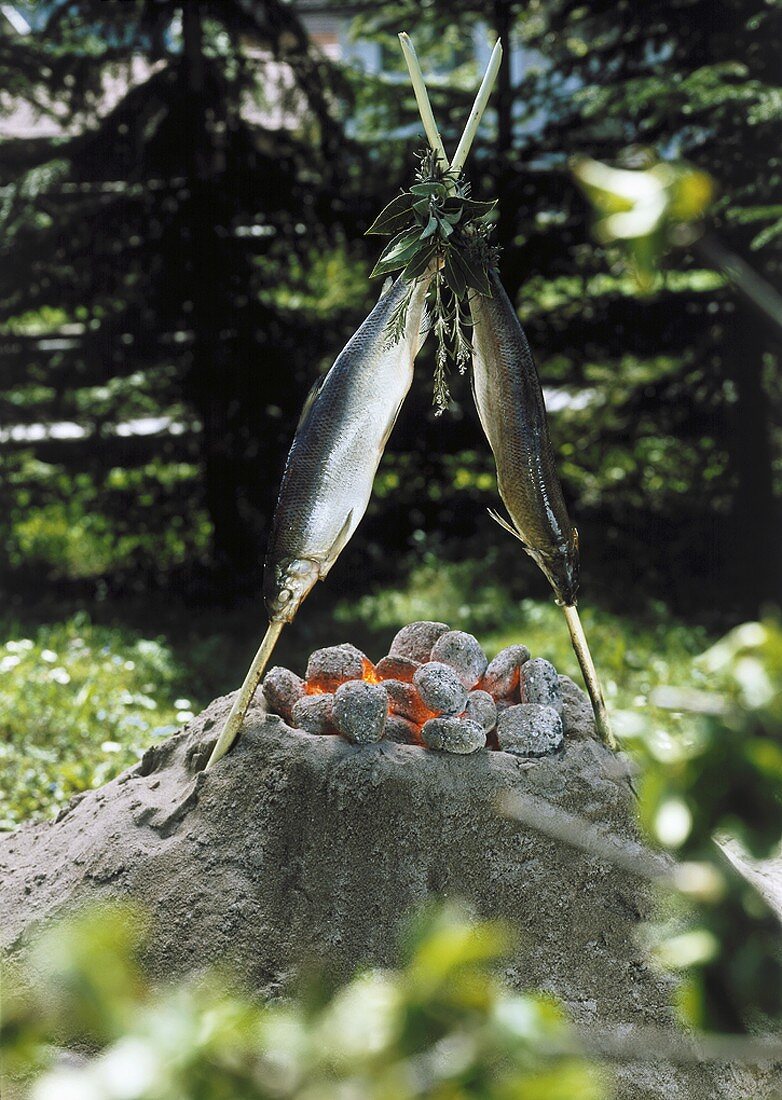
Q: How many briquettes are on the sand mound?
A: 15